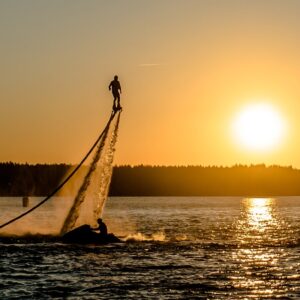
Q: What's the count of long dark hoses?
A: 1